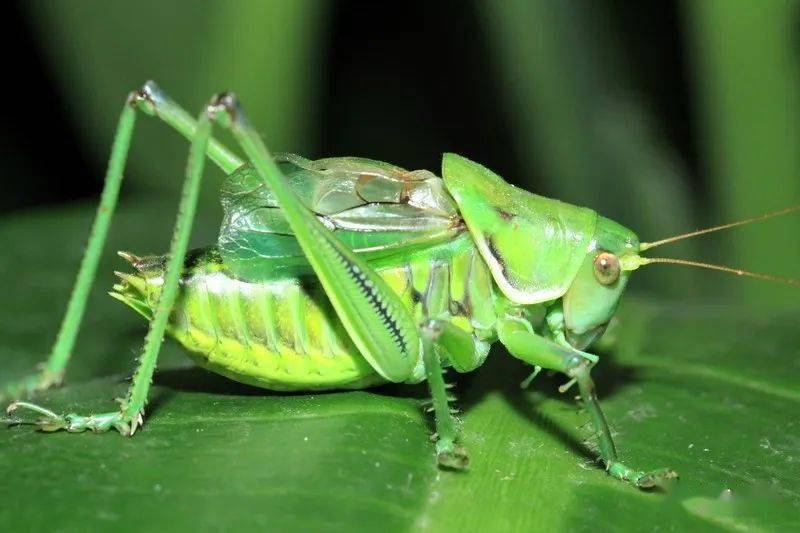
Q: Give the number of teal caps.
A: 0